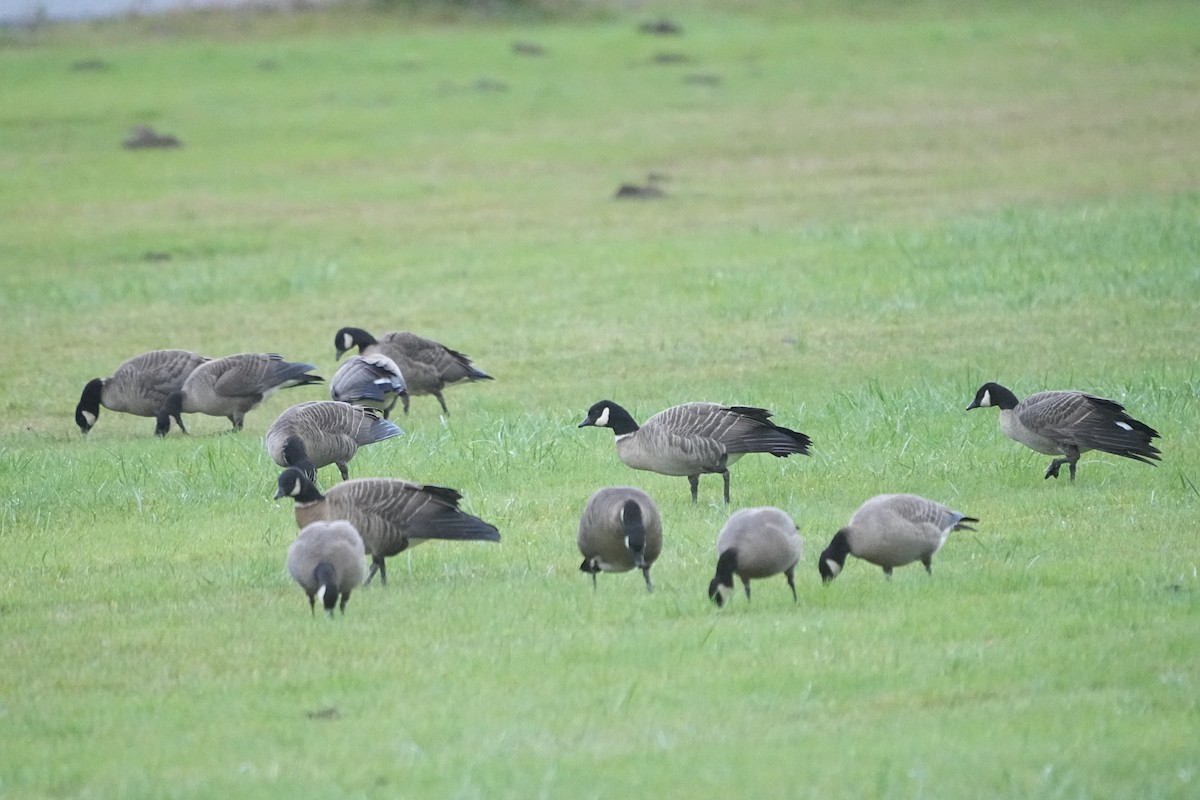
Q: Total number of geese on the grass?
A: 12